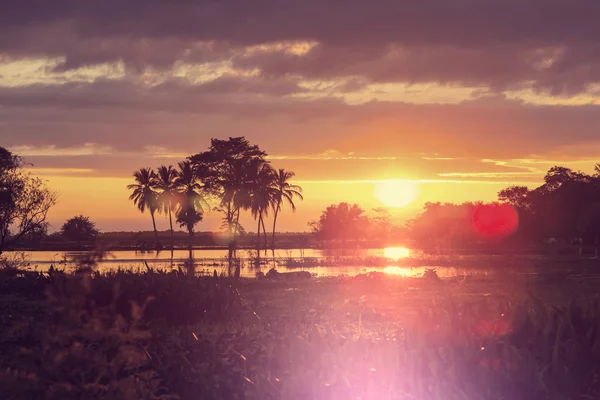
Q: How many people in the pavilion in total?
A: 0